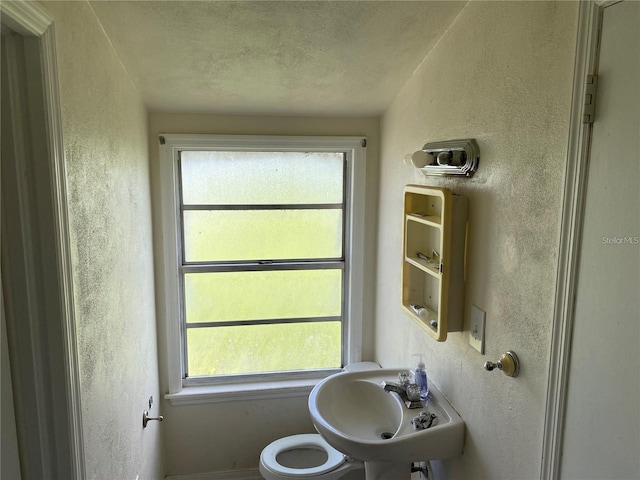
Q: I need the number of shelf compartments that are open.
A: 3